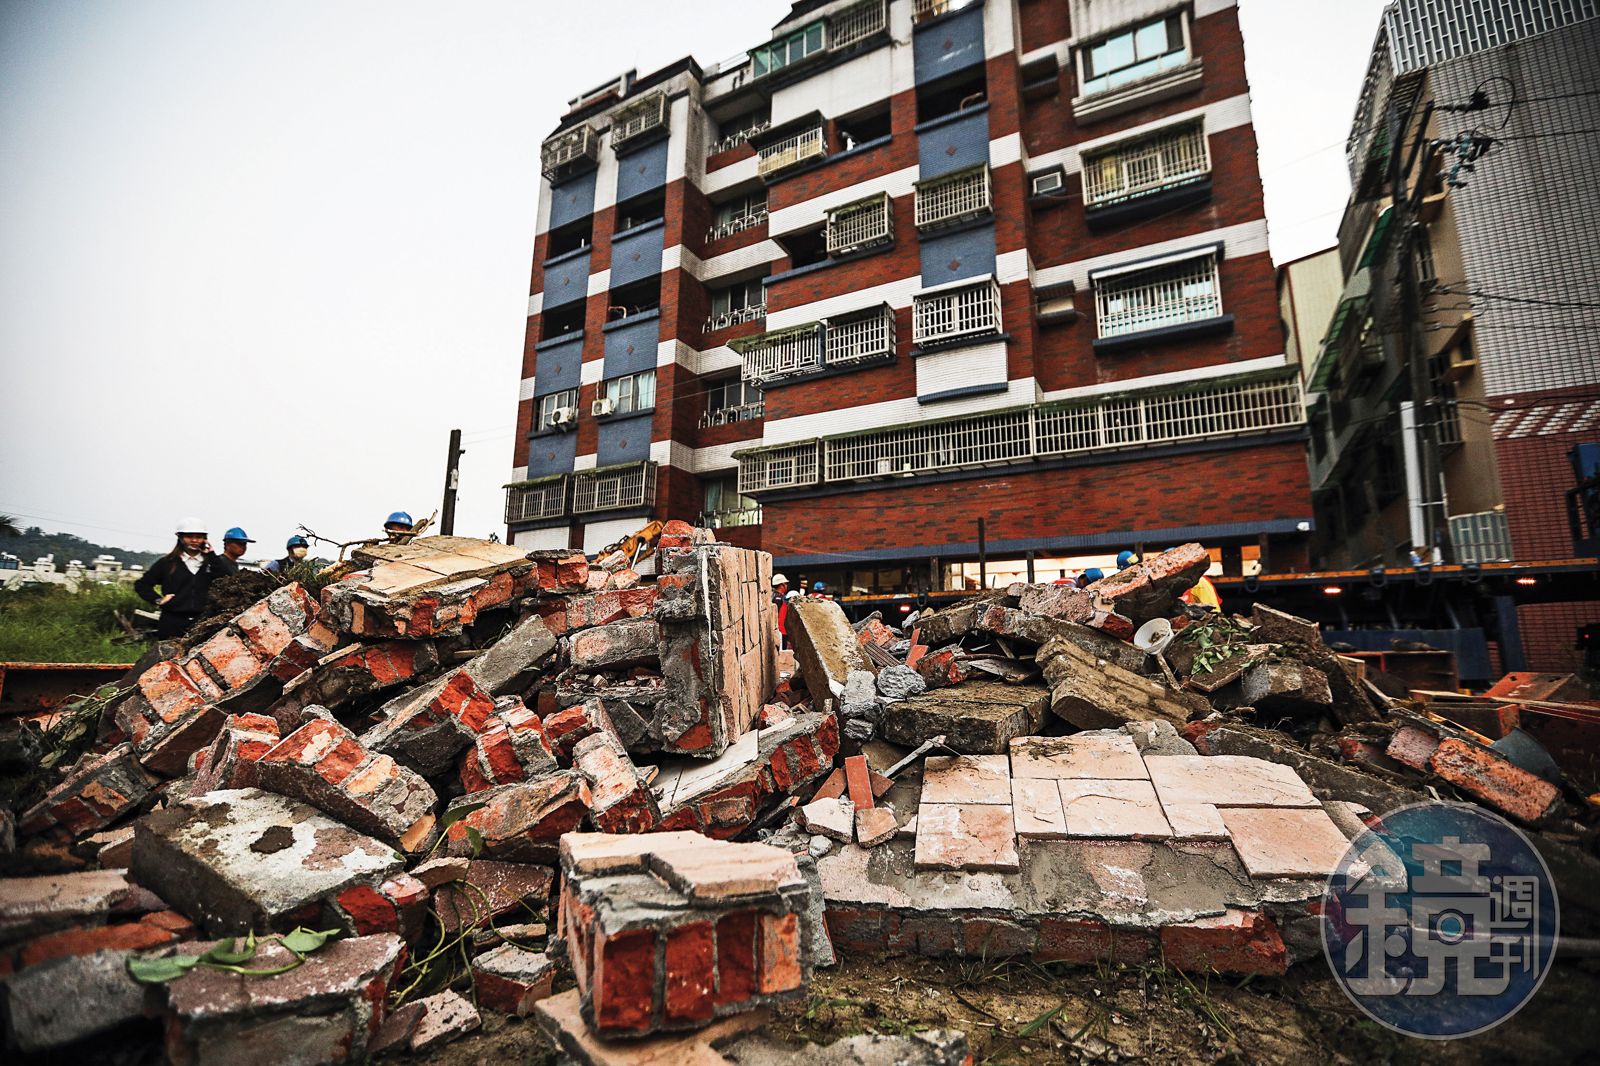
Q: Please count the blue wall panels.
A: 11